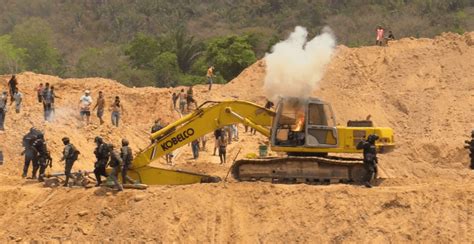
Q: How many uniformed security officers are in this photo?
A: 8